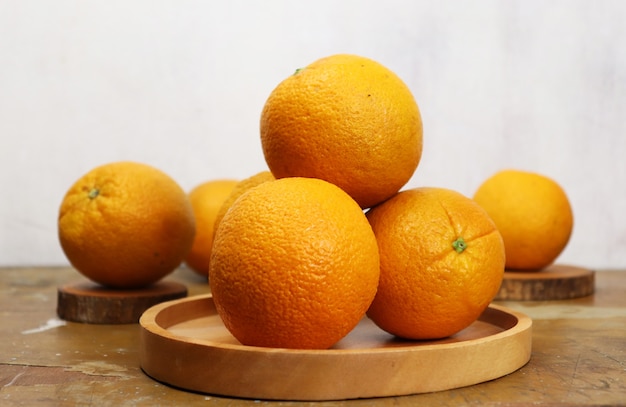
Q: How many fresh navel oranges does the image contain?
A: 7